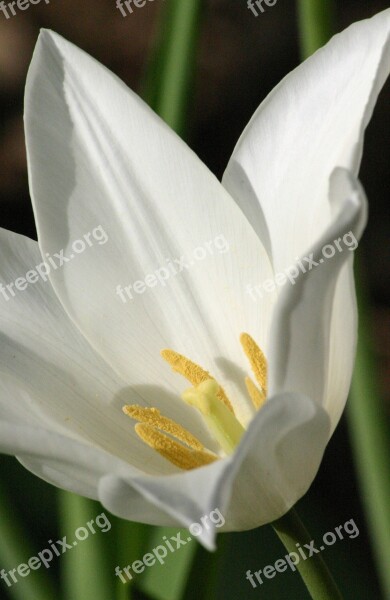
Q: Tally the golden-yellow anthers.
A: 5